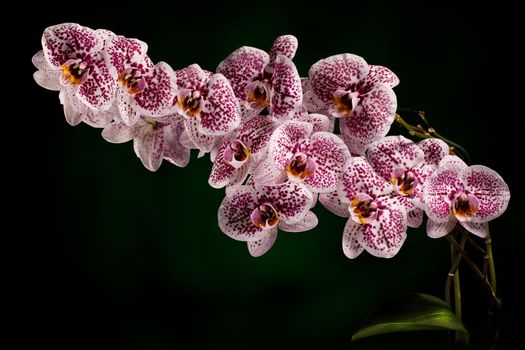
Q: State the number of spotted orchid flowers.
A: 11